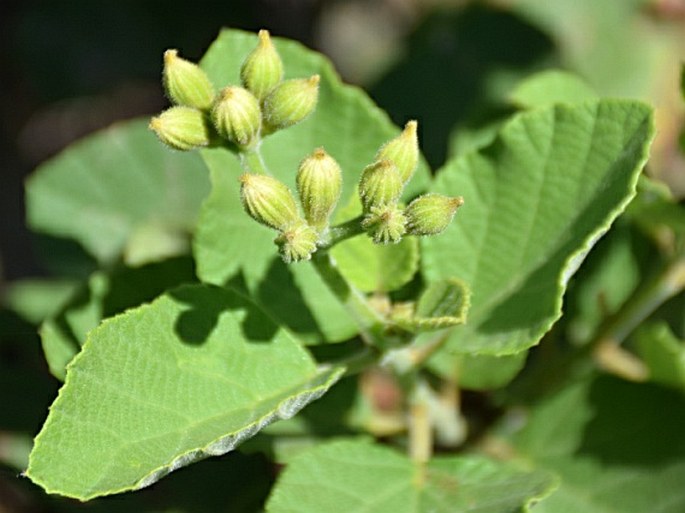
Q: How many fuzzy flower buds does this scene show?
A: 12